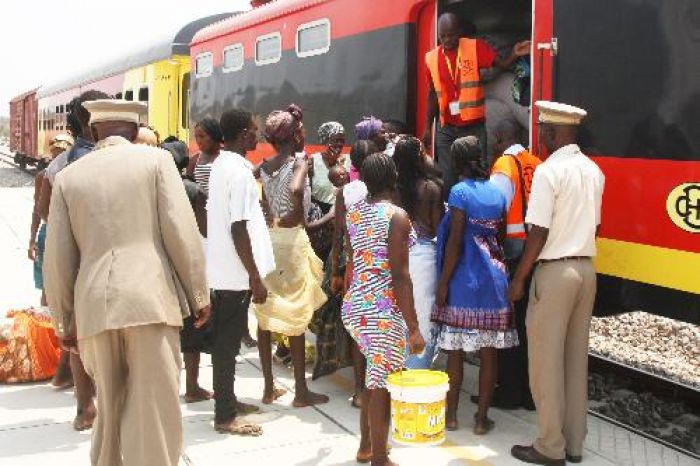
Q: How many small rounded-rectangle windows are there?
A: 4